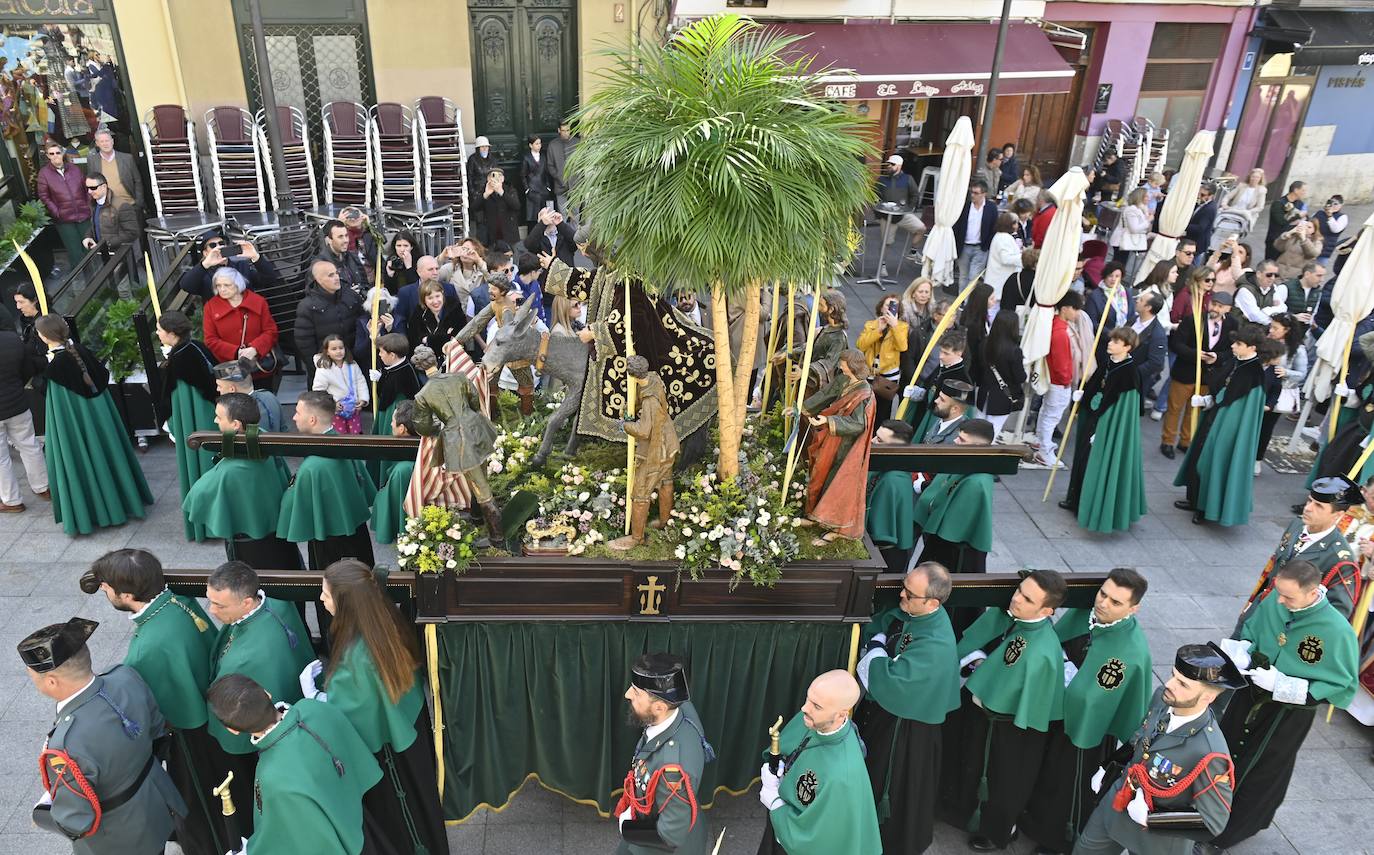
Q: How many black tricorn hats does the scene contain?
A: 6